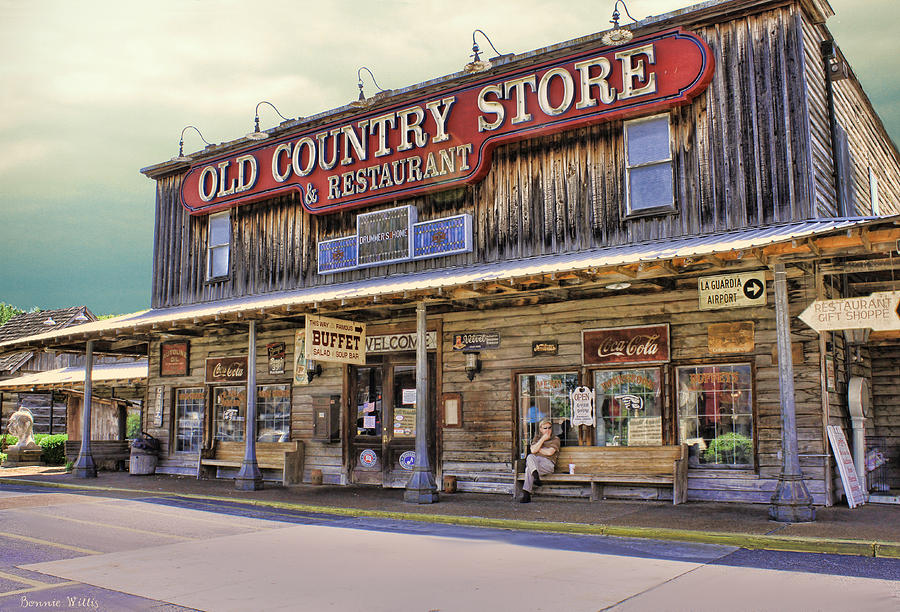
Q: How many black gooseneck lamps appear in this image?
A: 5